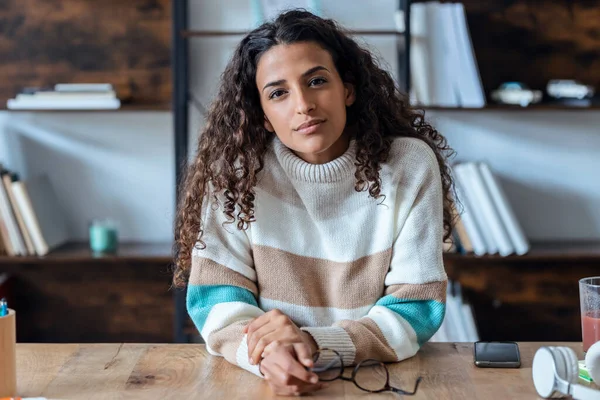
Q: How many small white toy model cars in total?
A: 2